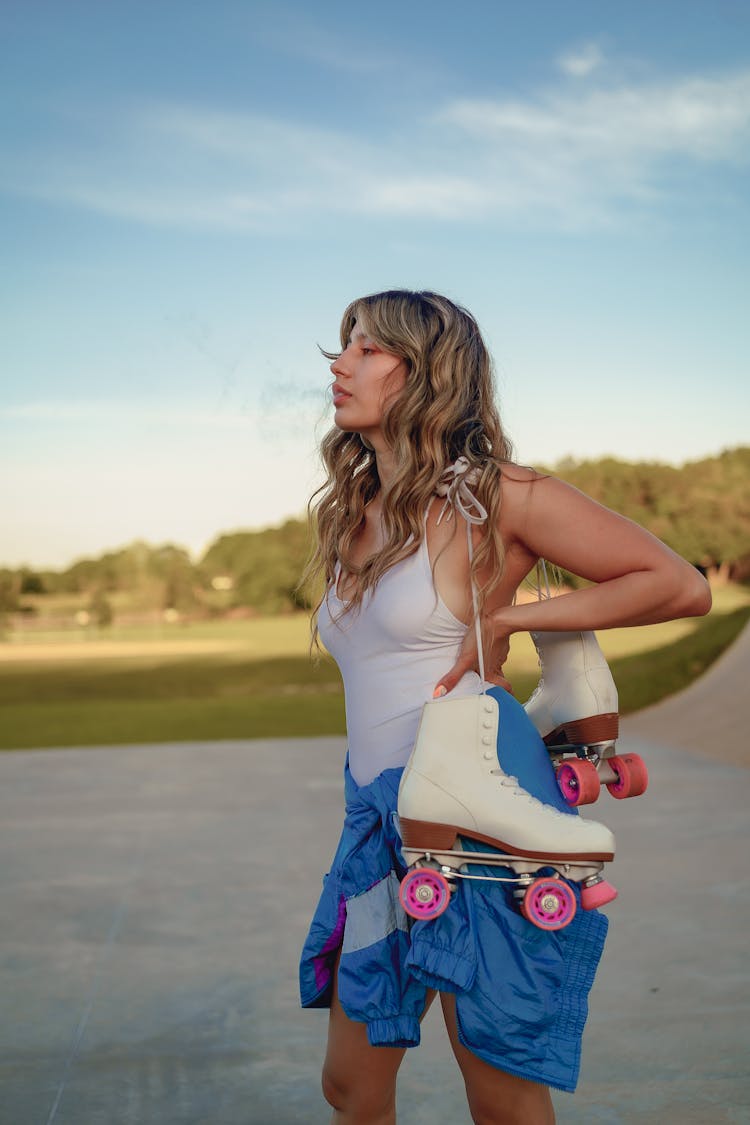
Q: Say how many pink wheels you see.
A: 4